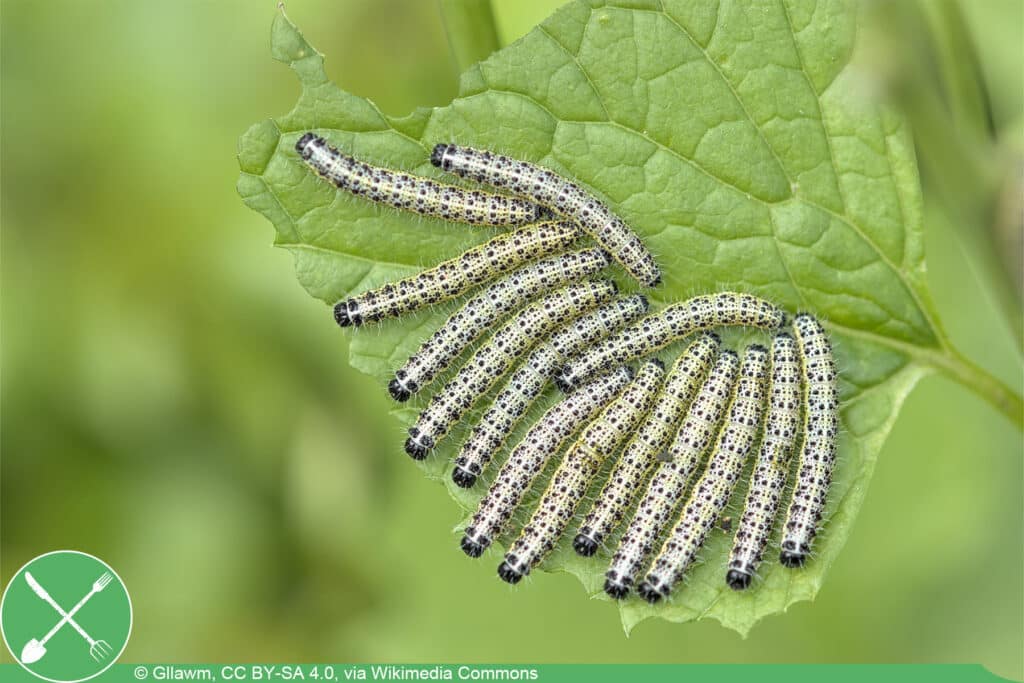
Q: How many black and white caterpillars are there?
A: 14